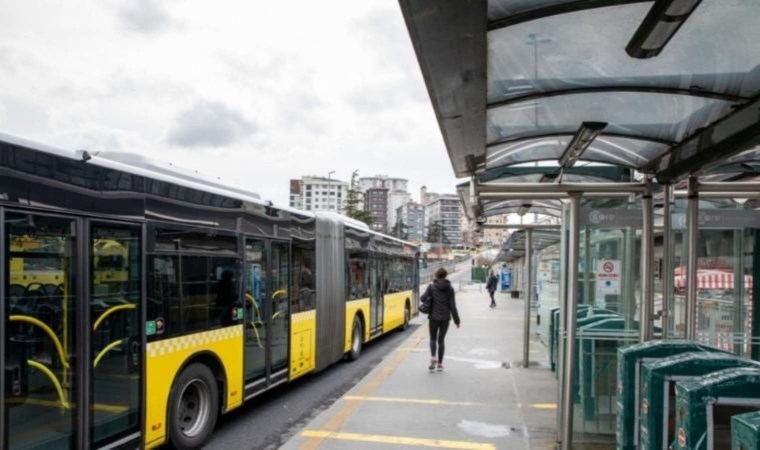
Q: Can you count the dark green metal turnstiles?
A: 8